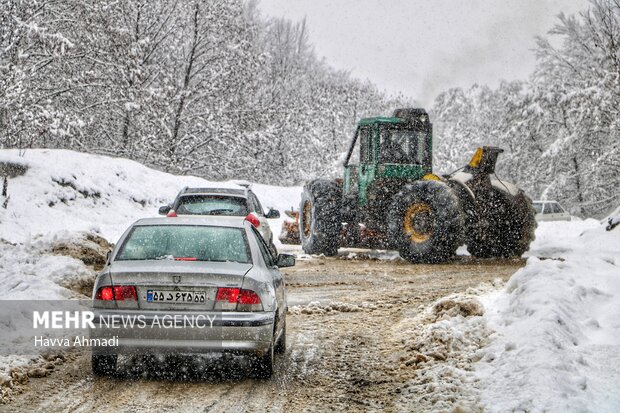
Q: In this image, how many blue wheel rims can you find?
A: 0